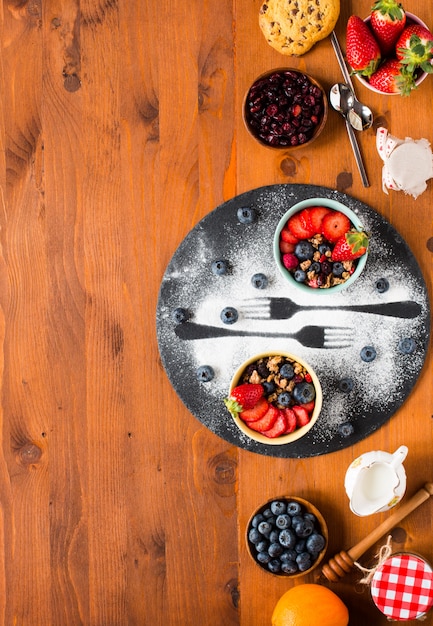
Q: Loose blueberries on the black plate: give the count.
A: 11